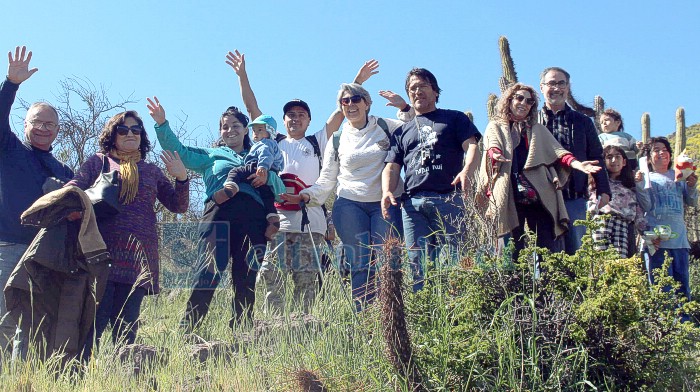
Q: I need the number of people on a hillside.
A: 12